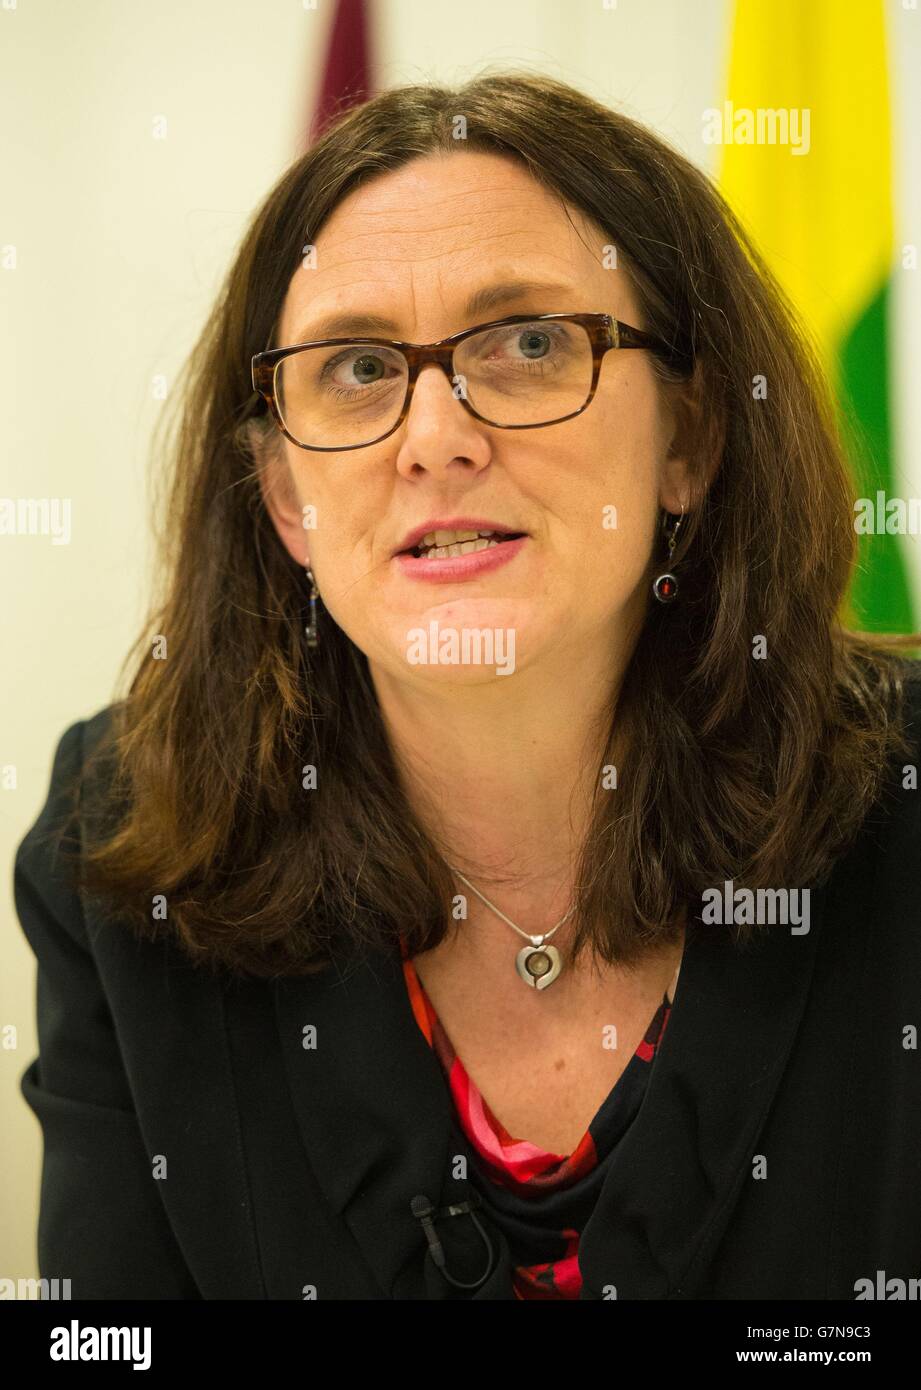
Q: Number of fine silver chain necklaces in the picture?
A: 1